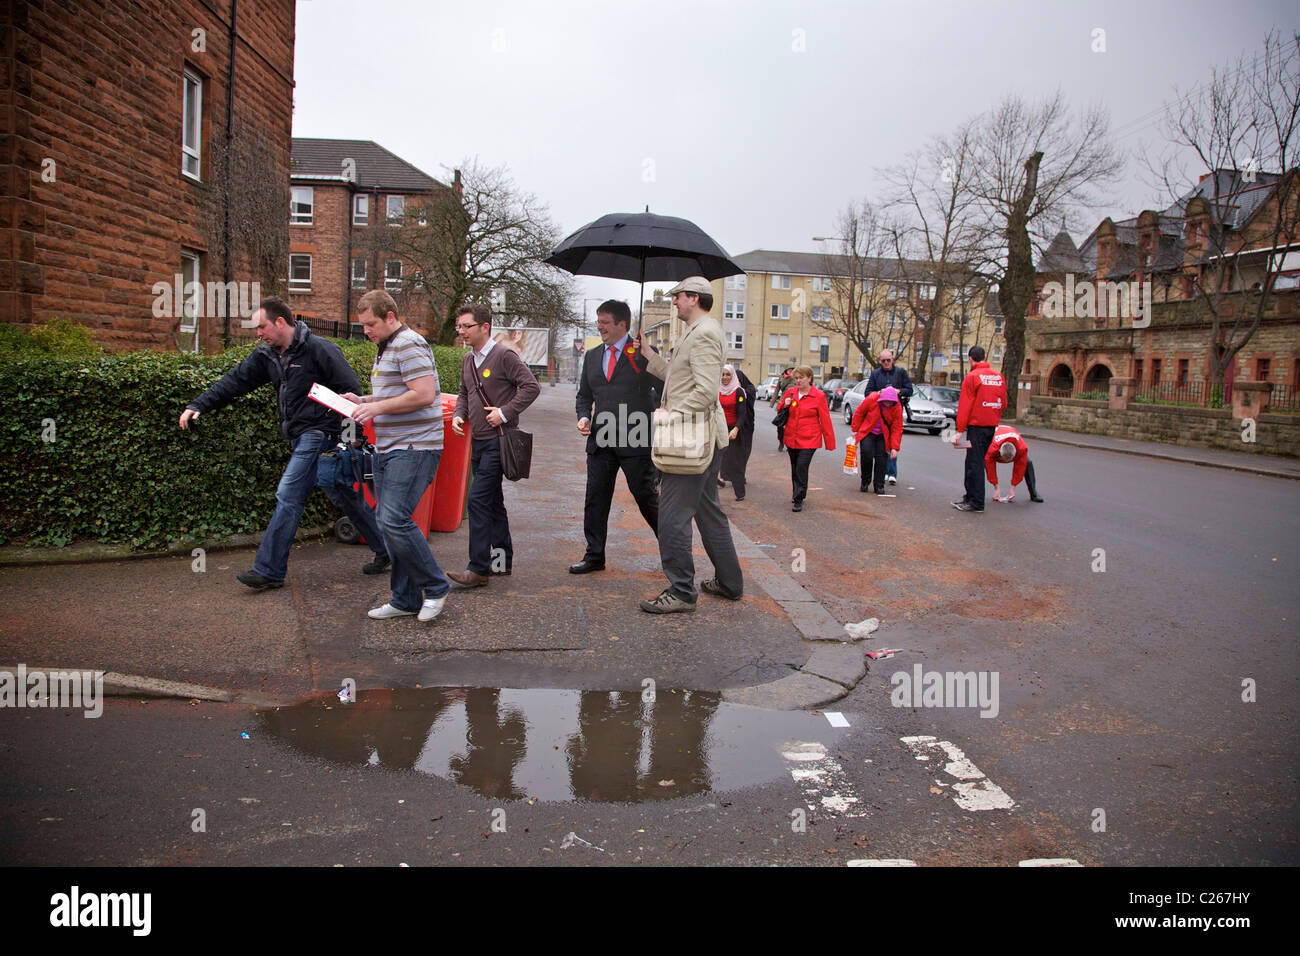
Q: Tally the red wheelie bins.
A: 2